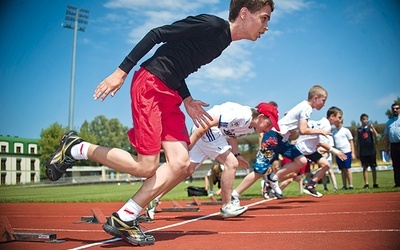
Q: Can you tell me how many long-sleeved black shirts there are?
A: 1